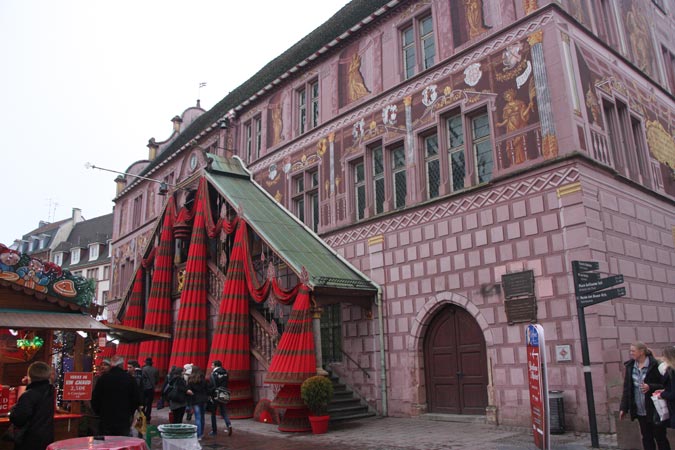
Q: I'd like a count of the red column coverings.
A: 5